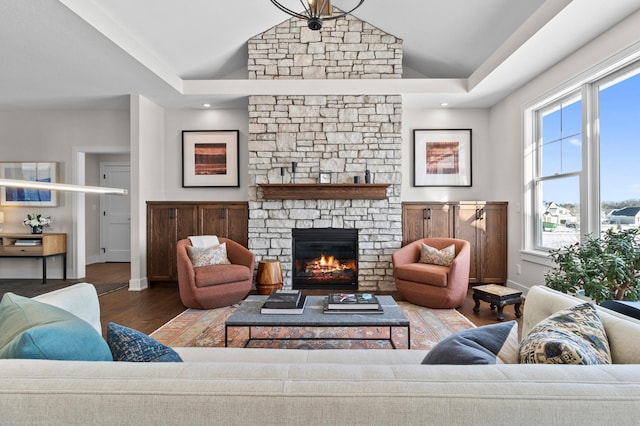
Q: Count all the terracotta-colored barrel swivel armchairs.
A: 2